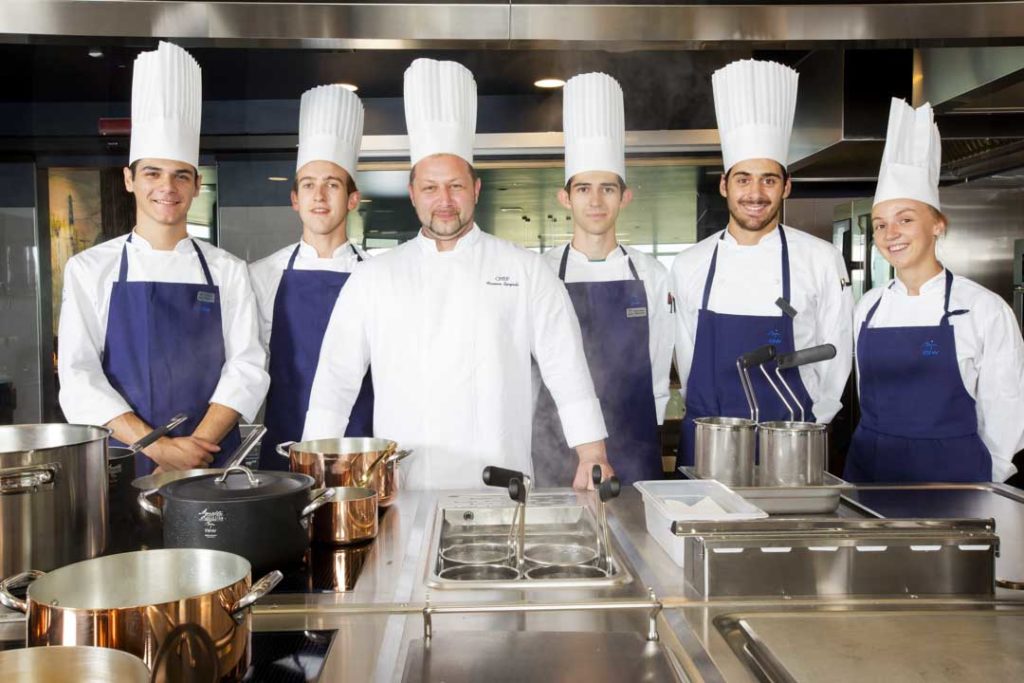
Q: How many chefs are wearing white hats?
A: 6